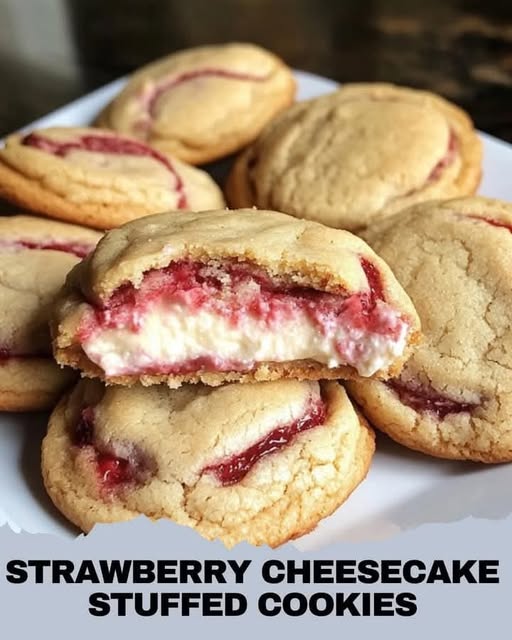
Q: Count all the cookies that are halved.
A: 1